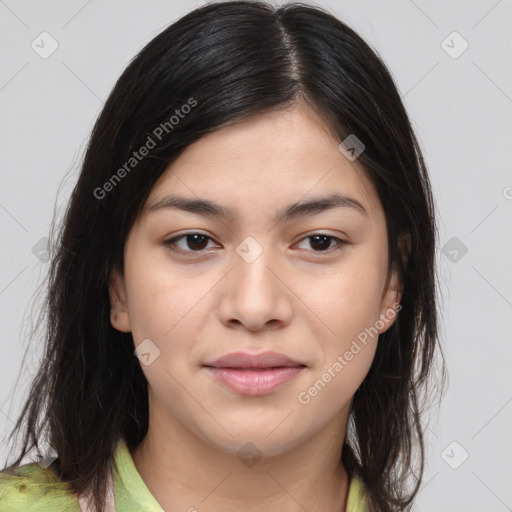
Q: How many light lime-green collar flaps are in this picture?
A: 2